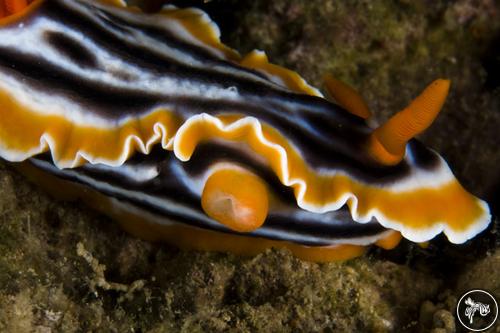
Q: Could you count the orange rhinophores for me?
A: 2